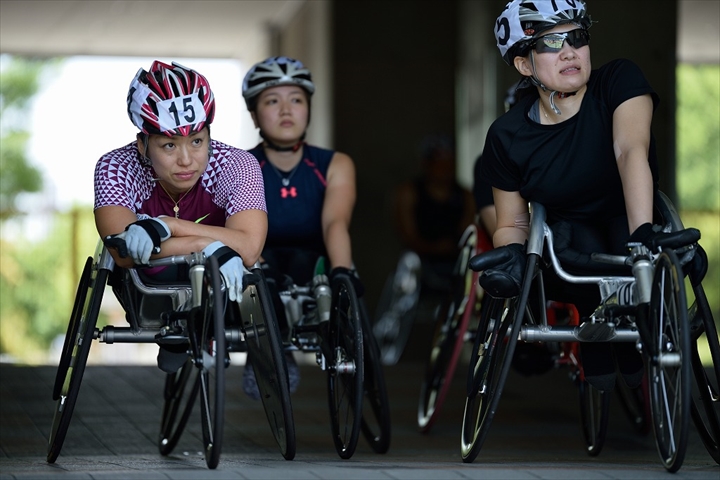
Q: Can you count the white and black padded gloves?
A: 2